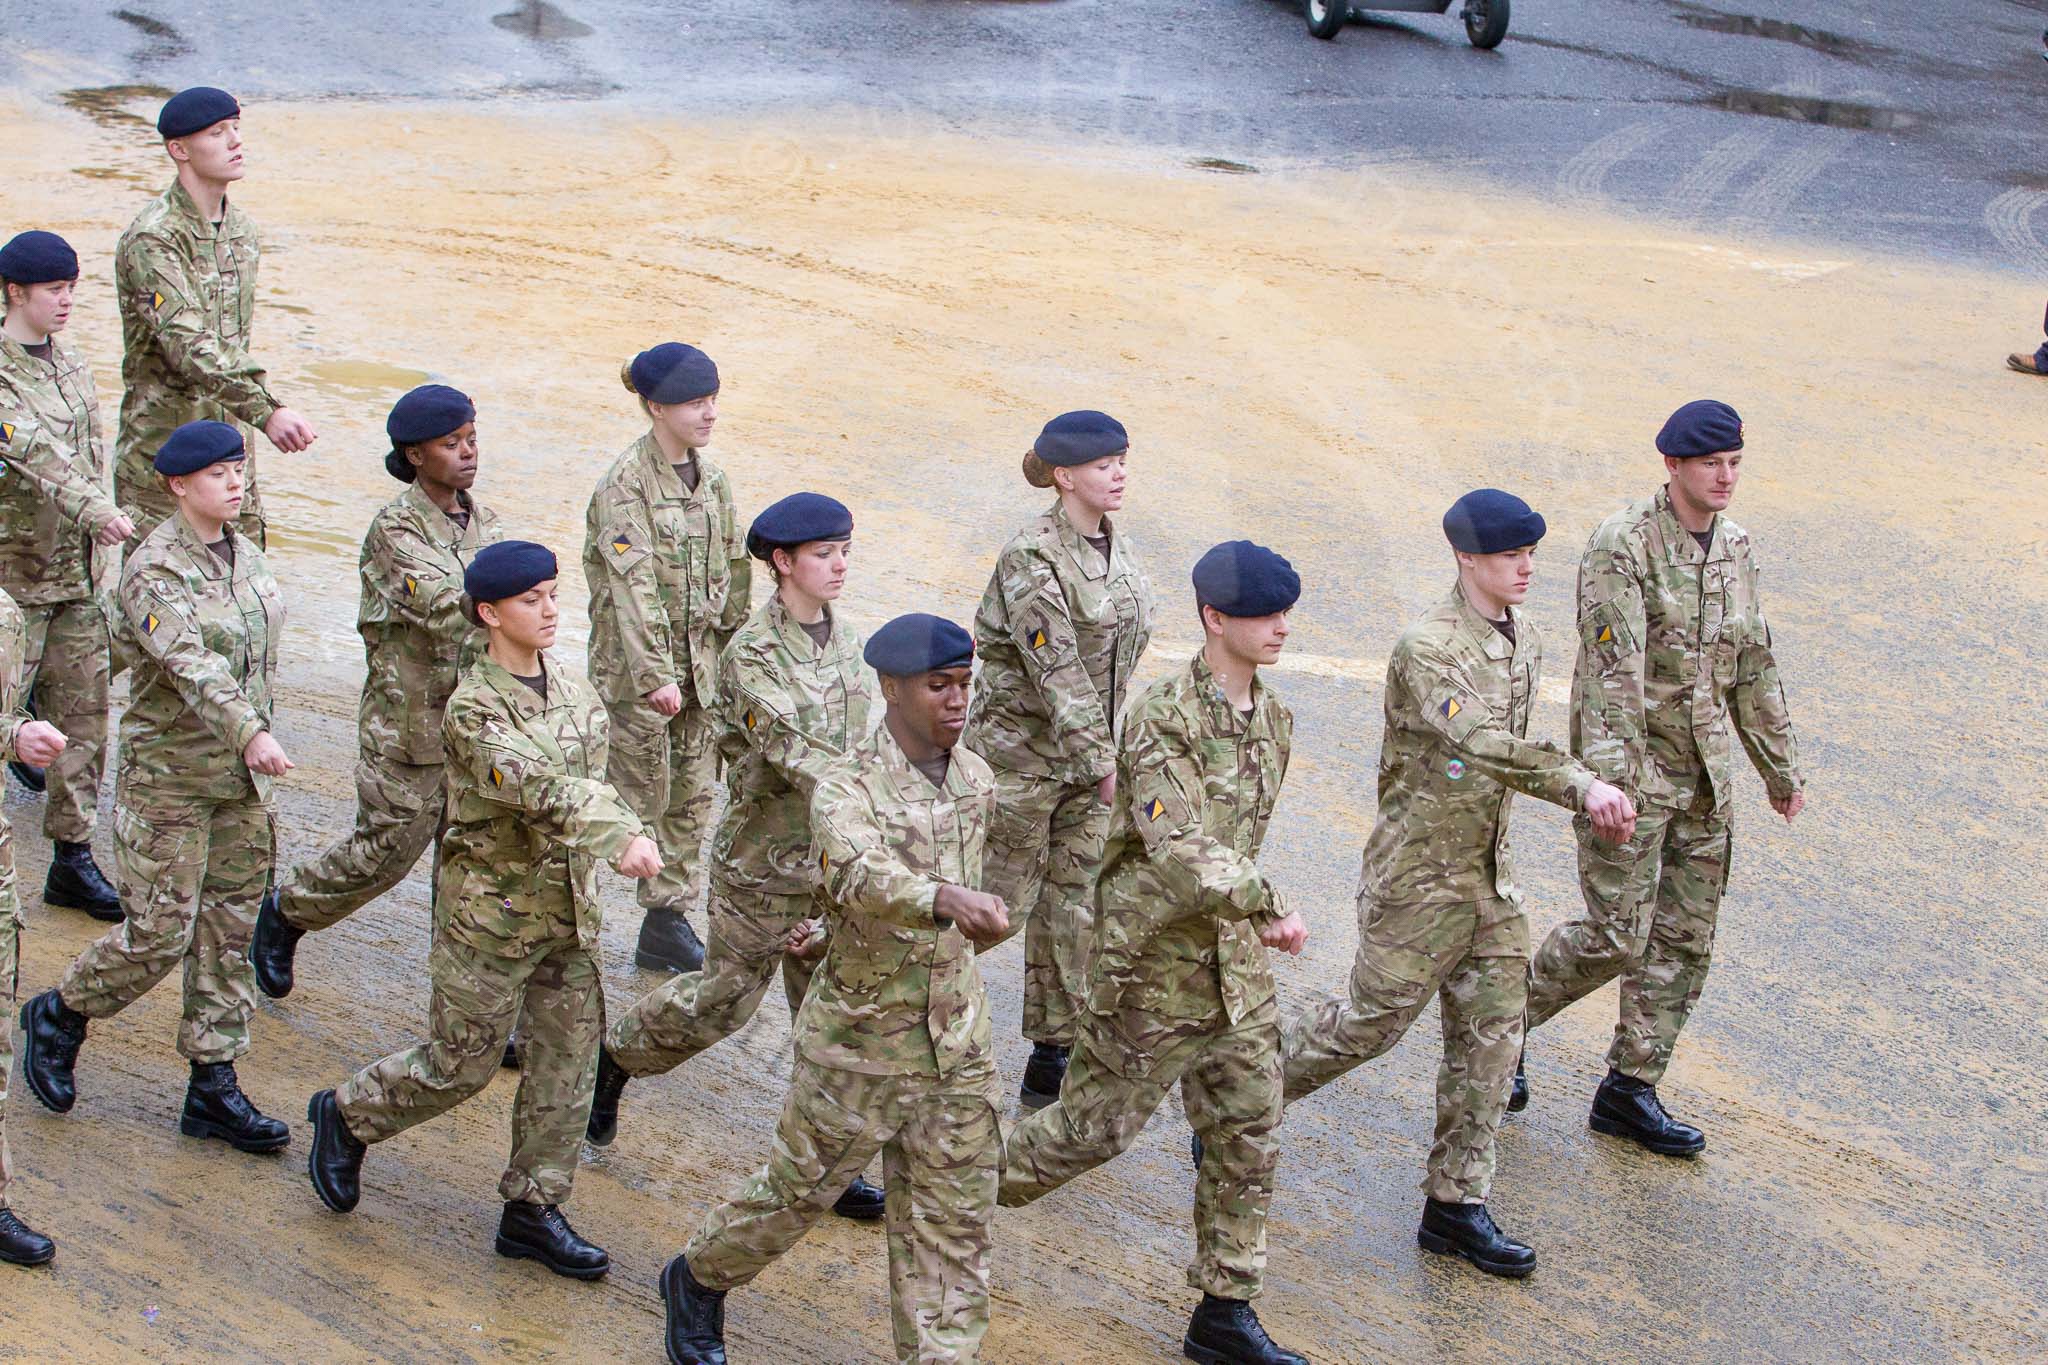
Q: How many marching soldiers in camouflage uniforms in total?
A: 13